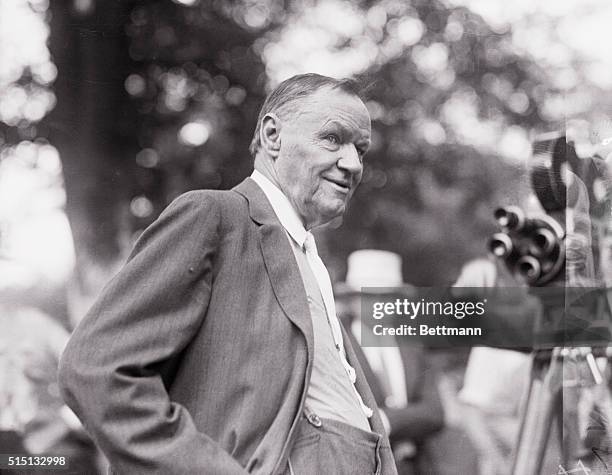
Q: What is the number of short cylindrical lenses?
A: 4